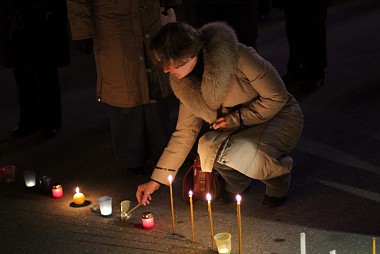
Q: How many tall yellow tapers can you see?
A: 4